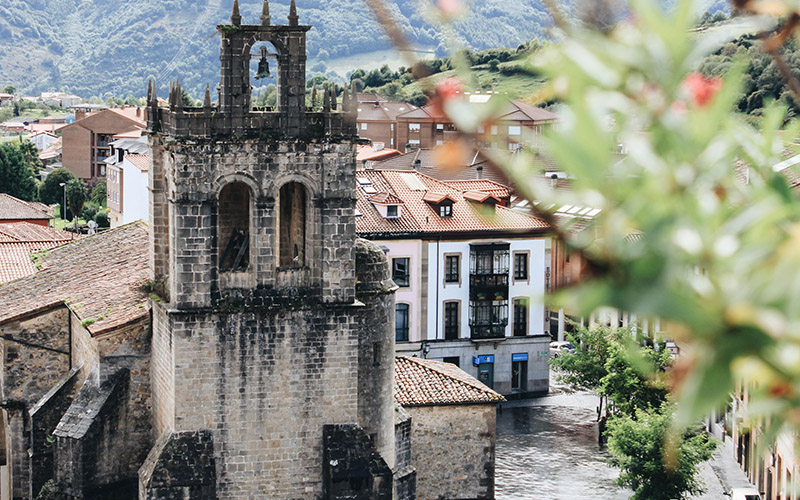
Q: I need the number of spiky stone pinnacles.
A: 15